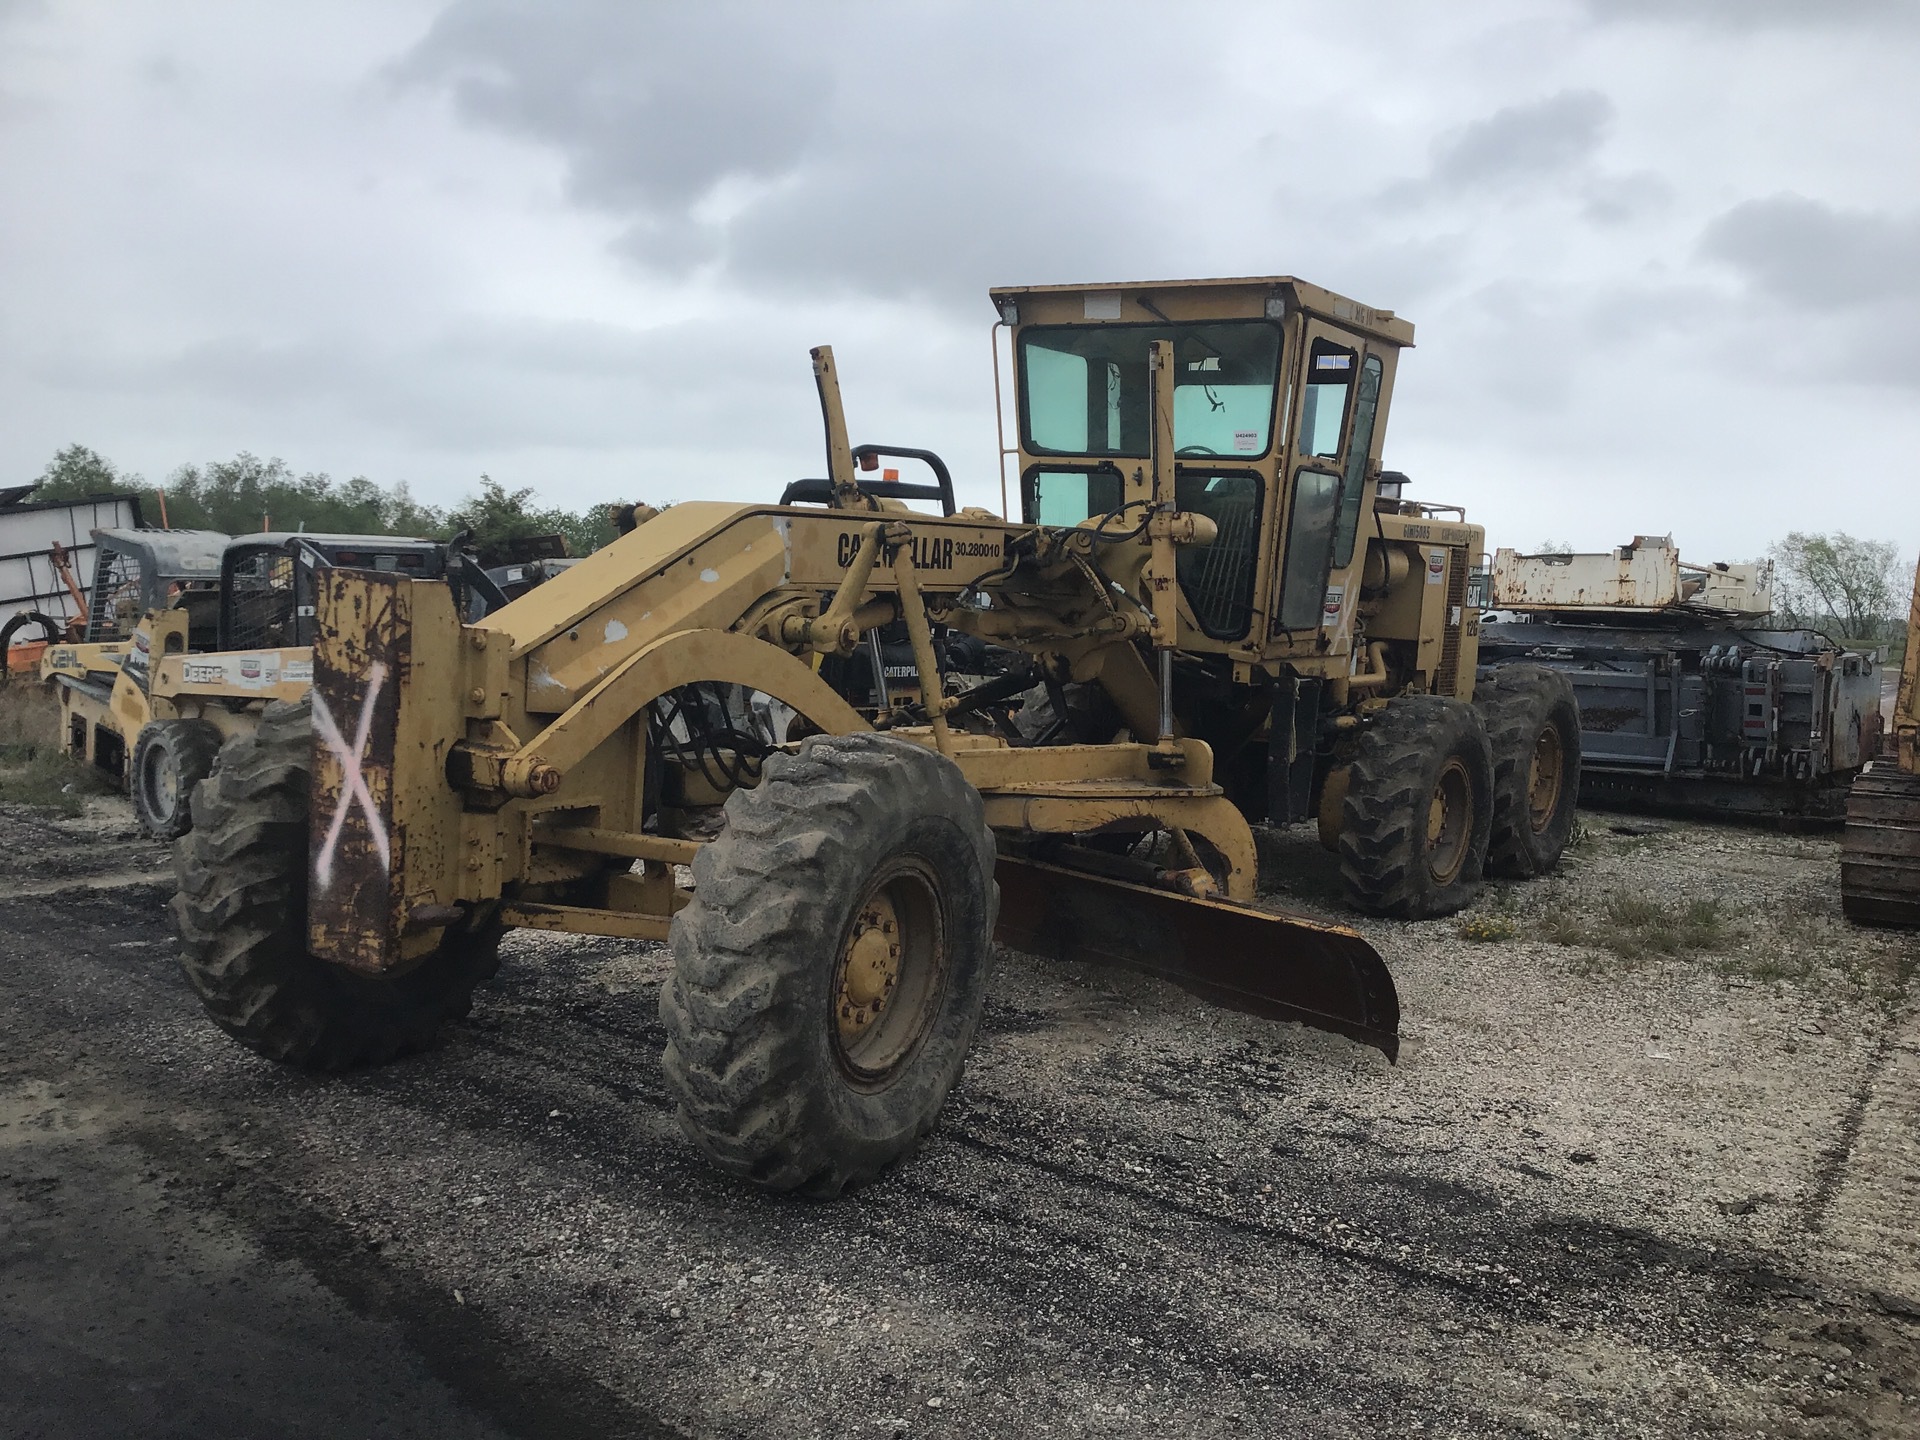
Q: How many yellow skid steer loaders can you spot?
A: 2